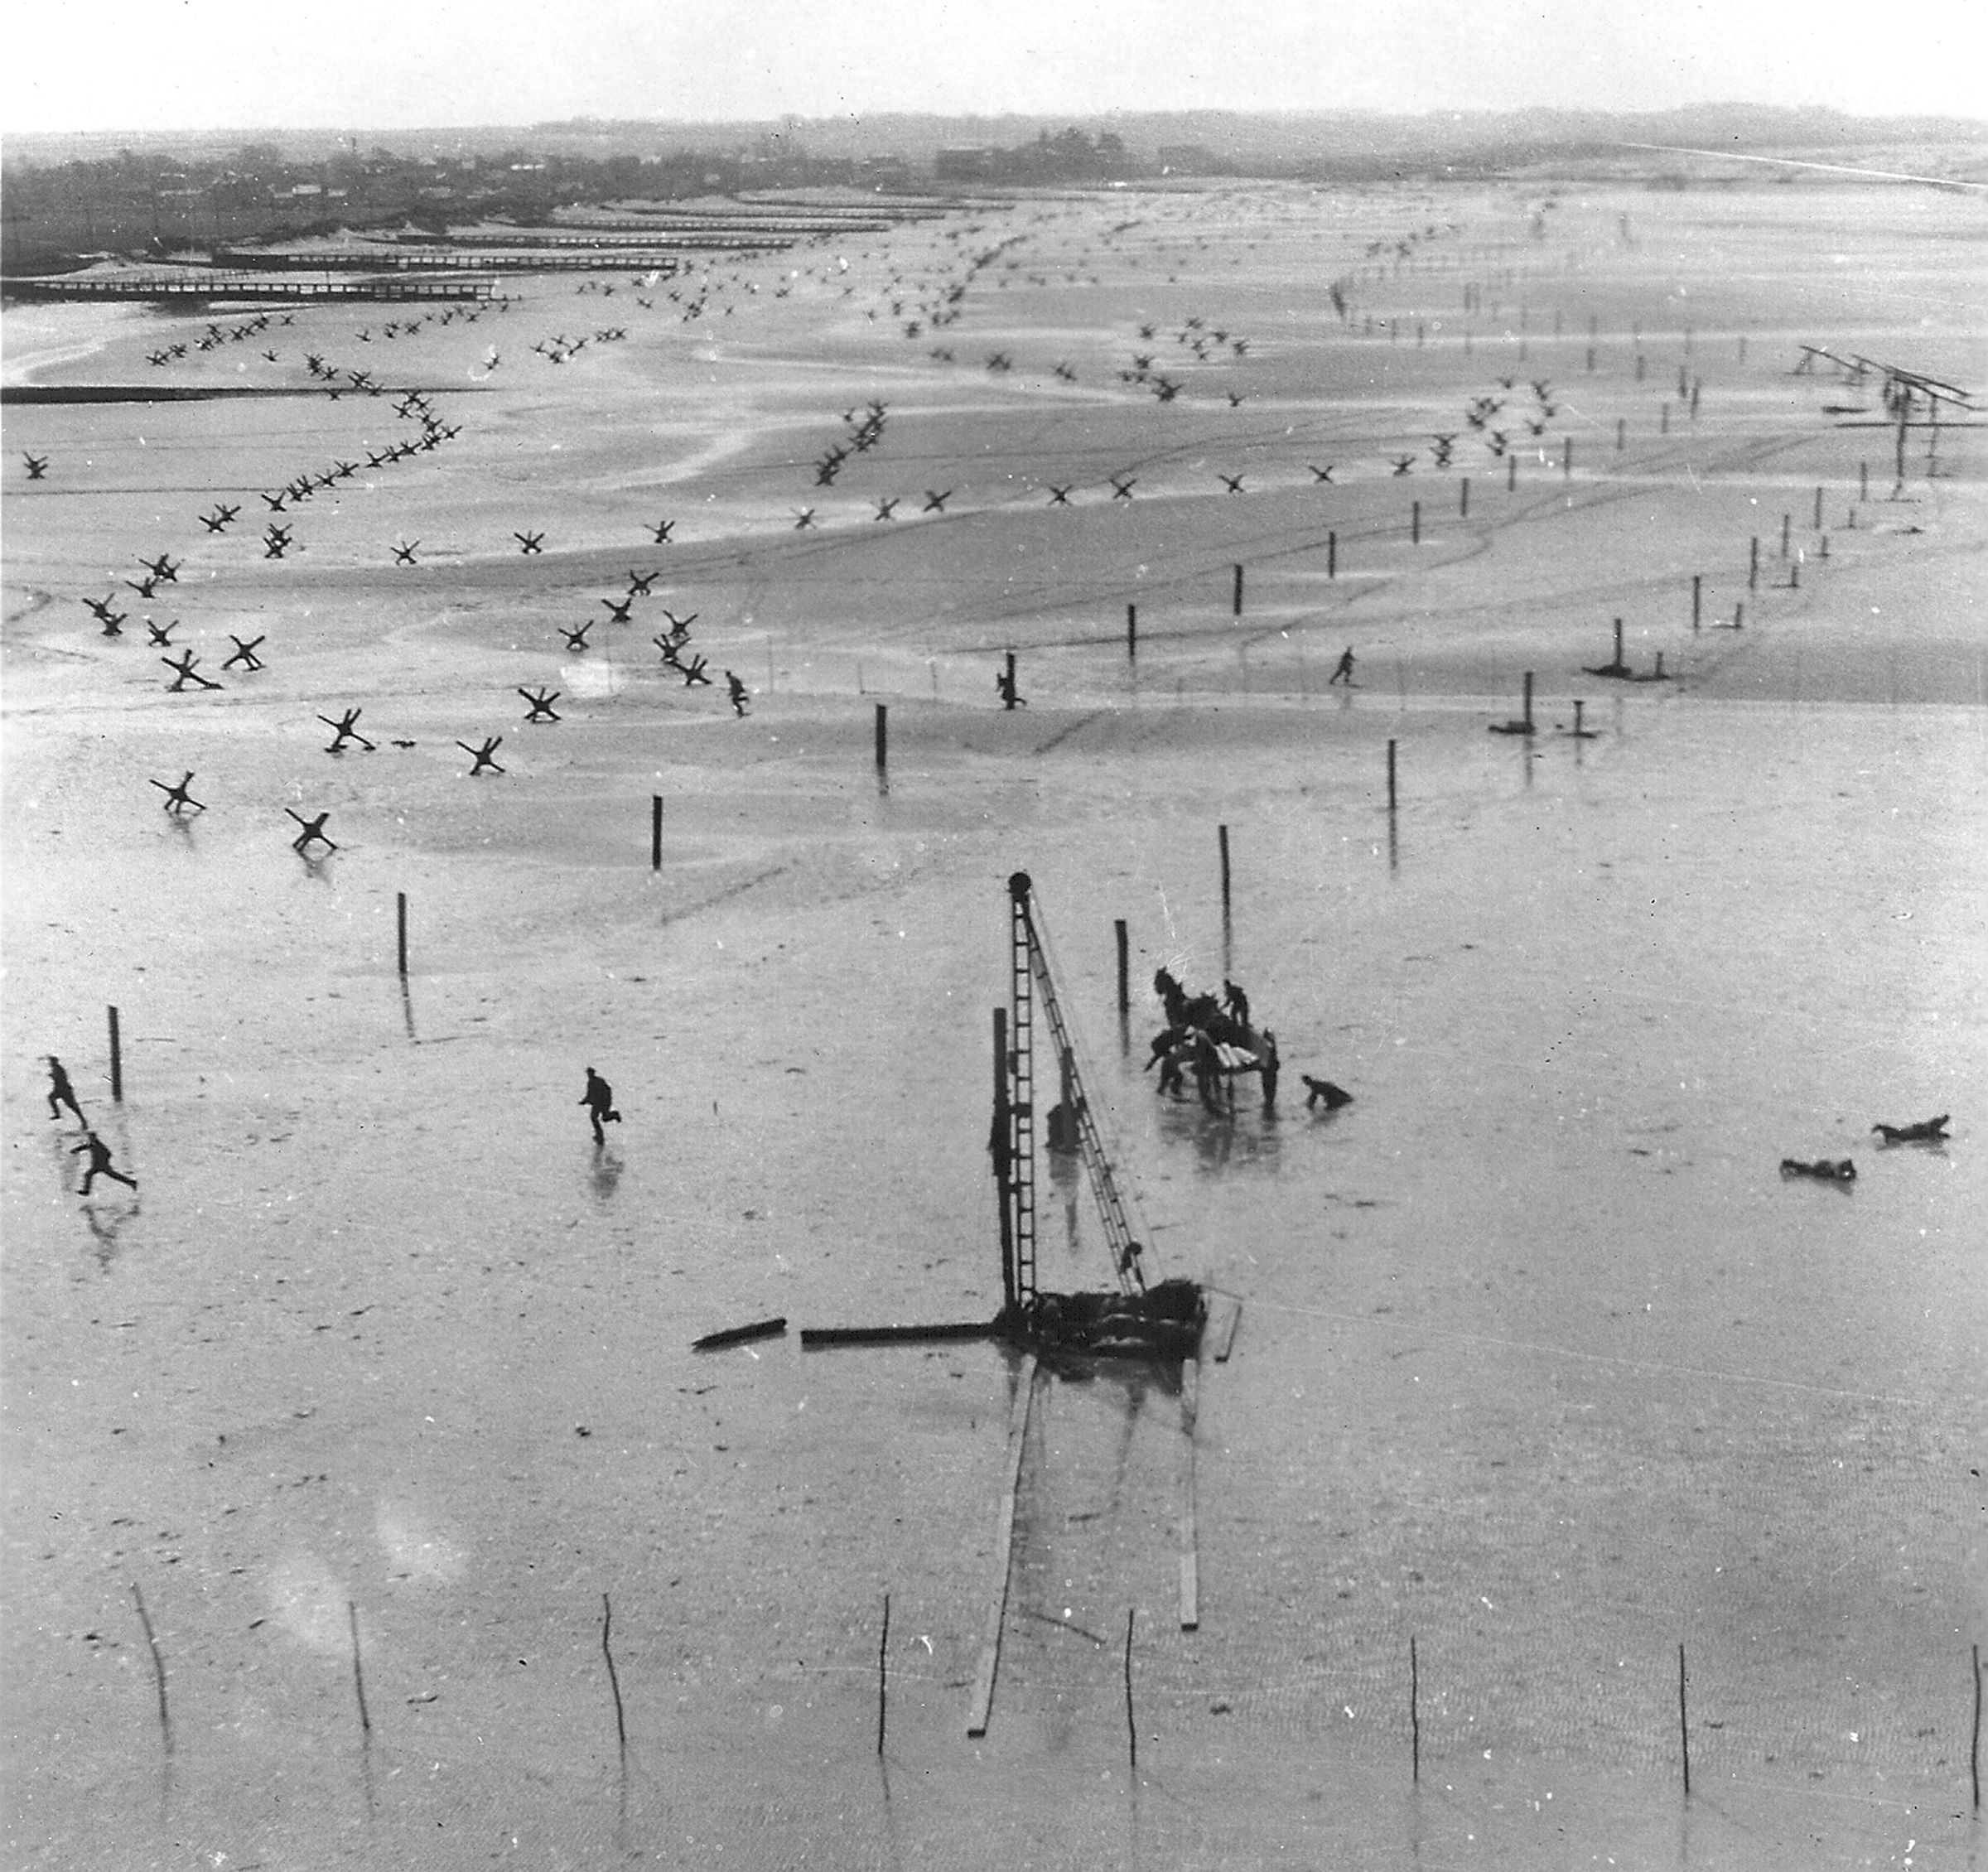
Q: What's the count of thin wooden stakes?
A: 8